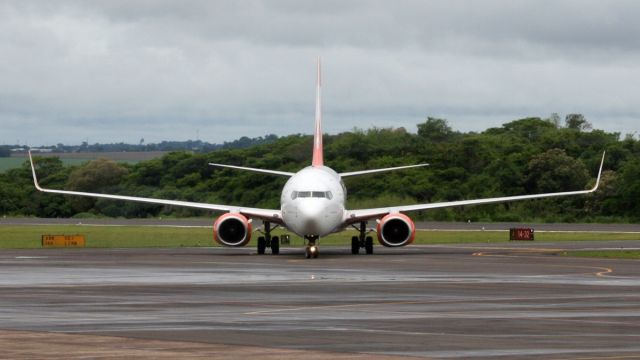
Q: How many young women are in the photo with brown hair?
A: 0